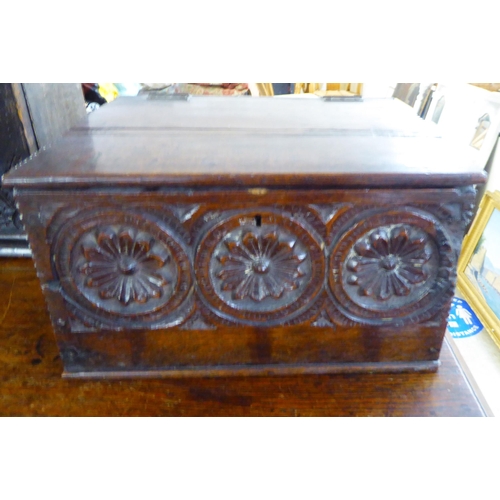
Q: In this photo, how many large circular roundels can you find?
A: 3